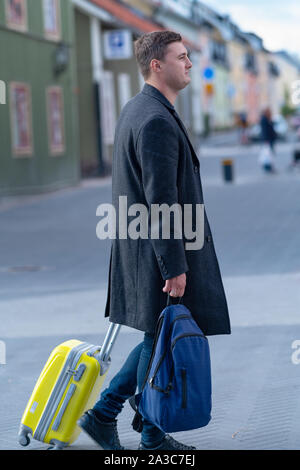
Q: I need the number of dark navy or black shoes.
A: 2